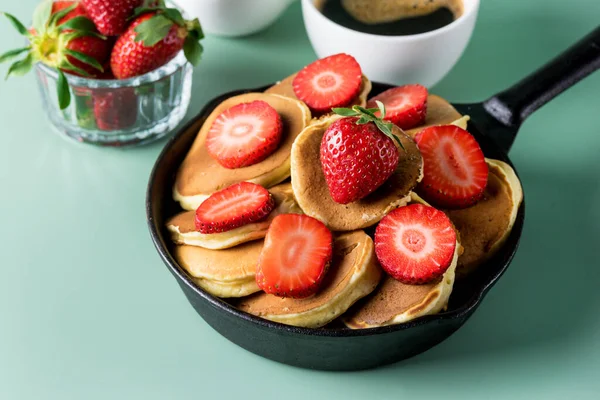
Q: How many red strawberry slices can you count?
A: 7